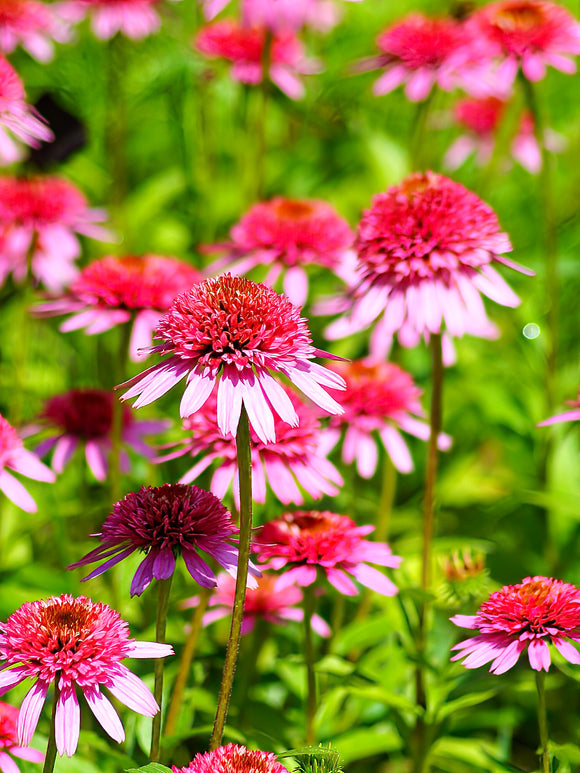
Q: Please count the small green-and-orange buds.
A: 1